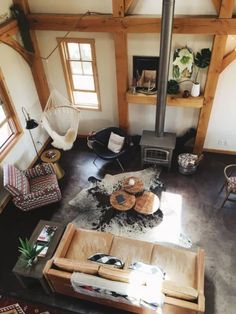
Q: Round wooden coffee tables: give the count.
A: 3